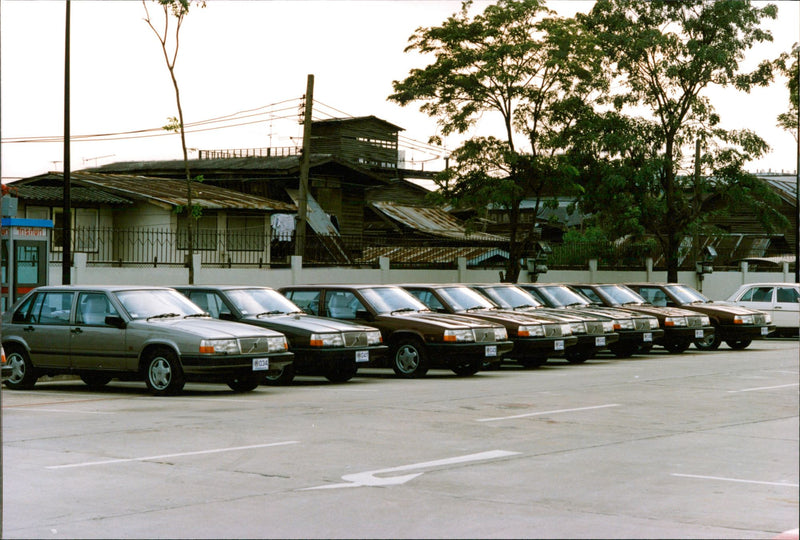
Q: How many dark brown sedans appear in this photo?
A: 4